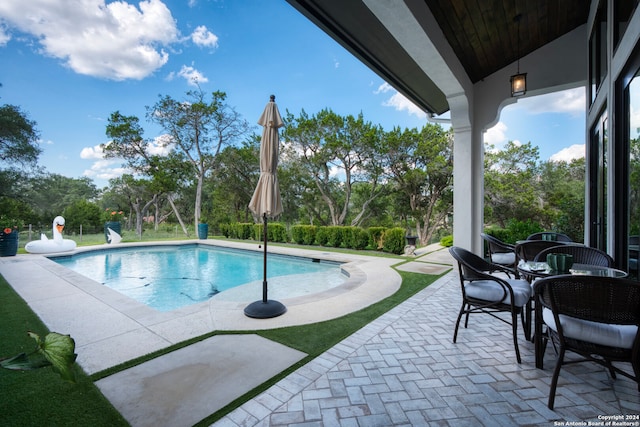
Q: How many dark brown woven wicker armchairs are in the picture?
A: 6